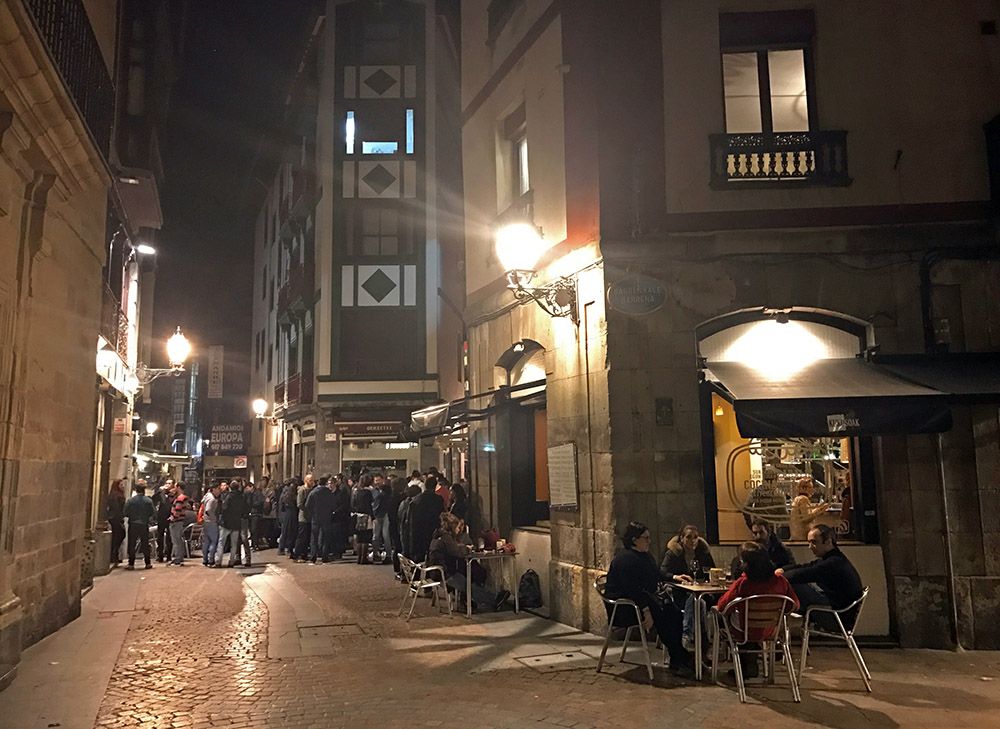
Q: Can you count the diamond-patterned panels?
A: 3